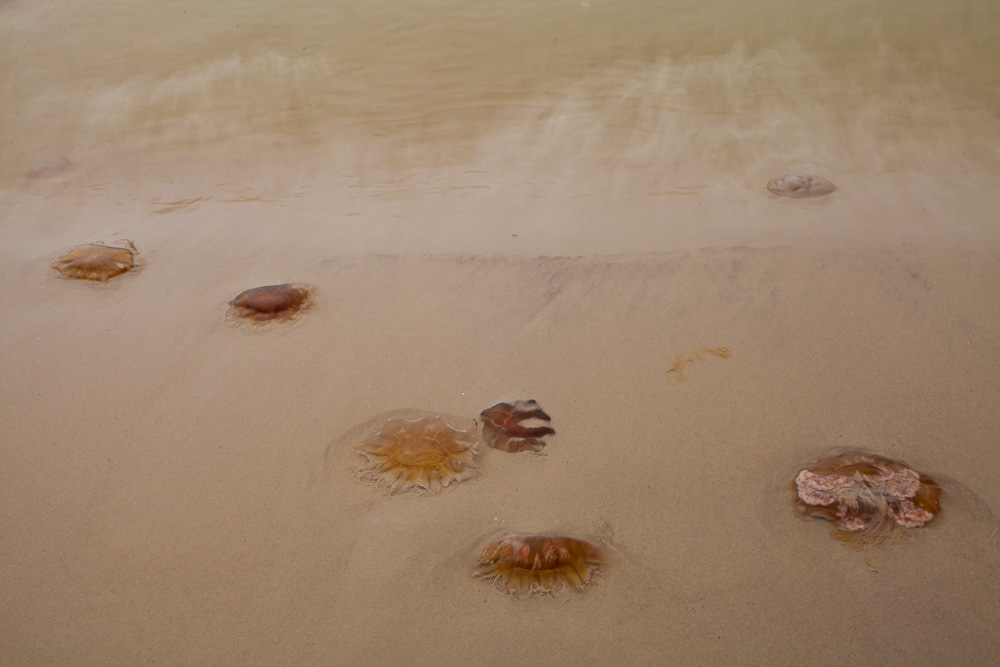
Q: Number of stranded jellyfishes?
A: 8